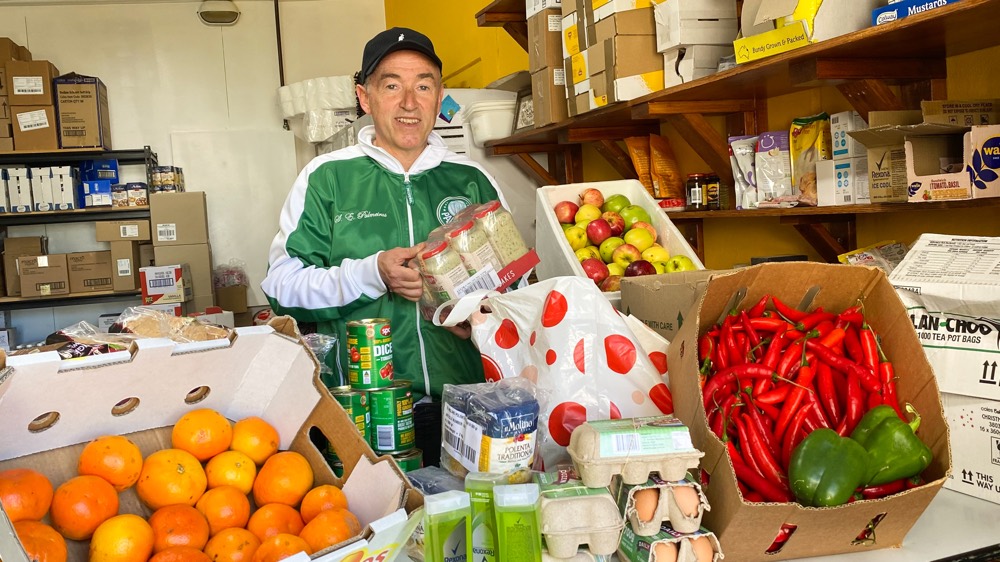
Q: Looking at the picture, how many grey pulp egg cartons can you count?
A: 5